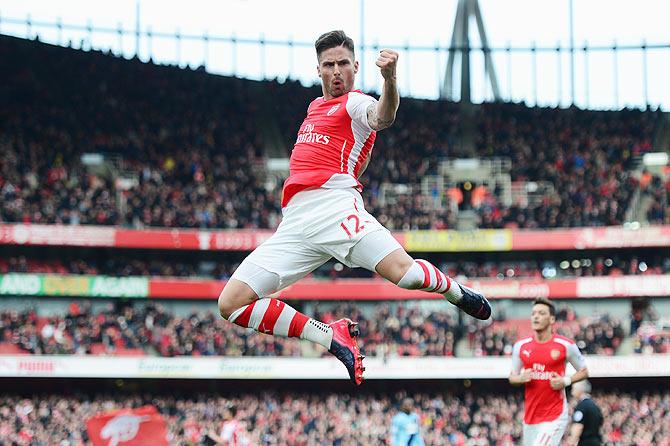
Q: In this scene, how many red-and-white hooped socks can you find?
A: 2